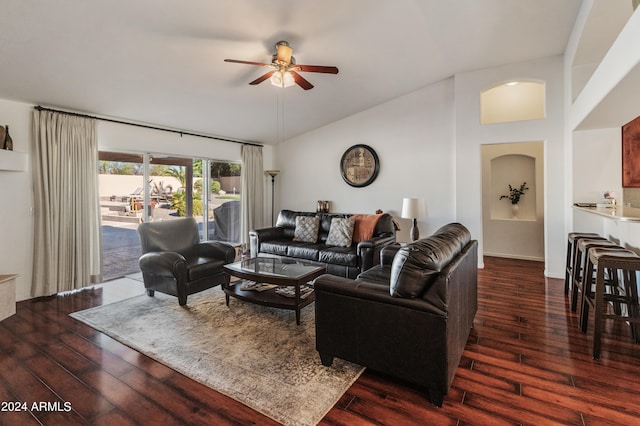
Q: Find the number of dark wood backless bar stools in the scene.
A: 3